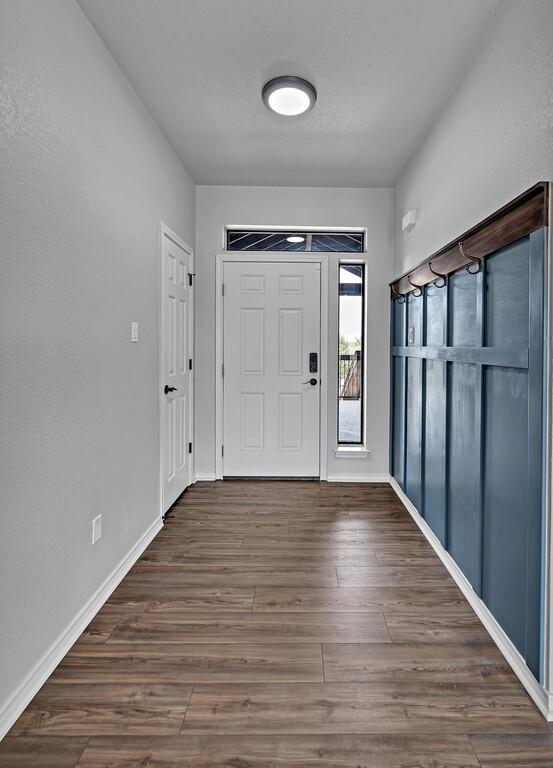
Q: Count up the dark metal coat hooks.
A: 4